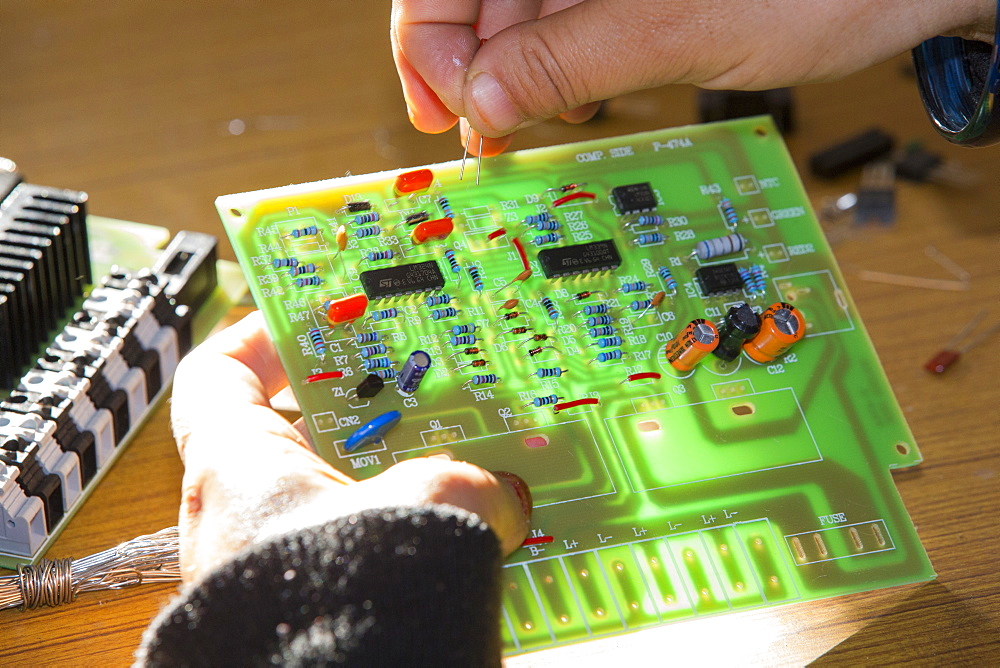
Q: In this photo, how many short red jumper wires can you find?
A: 7